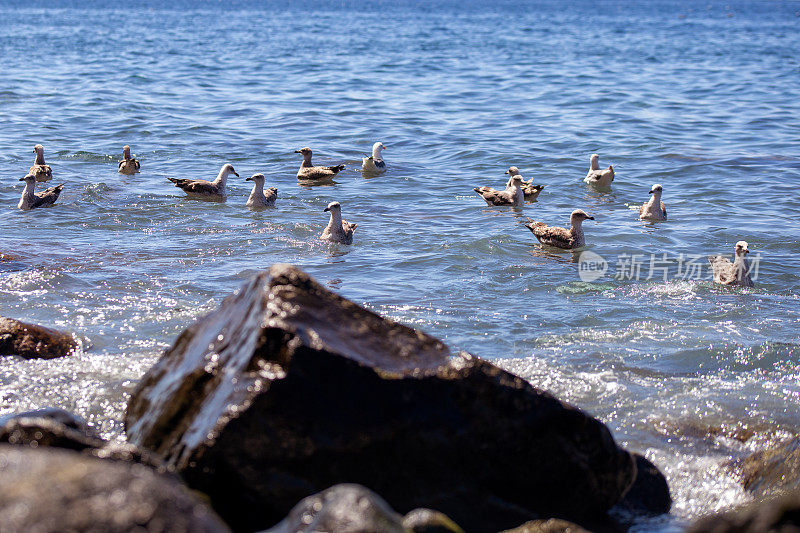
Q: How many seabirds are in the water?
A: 14